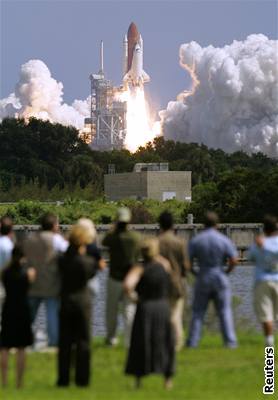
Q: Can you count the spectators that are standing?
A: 10